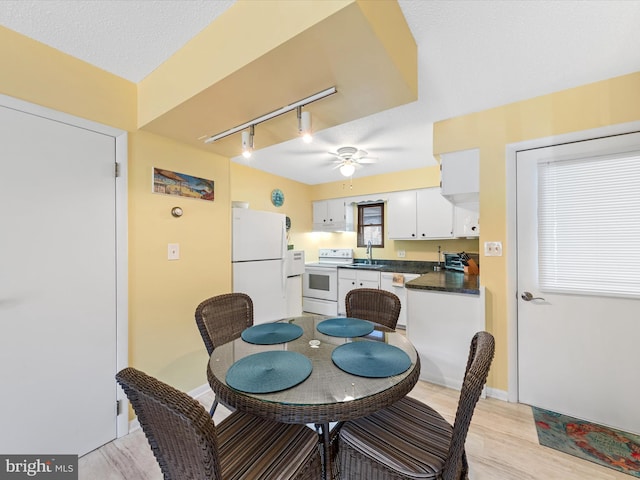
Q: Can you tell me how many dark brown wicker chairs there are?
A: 4